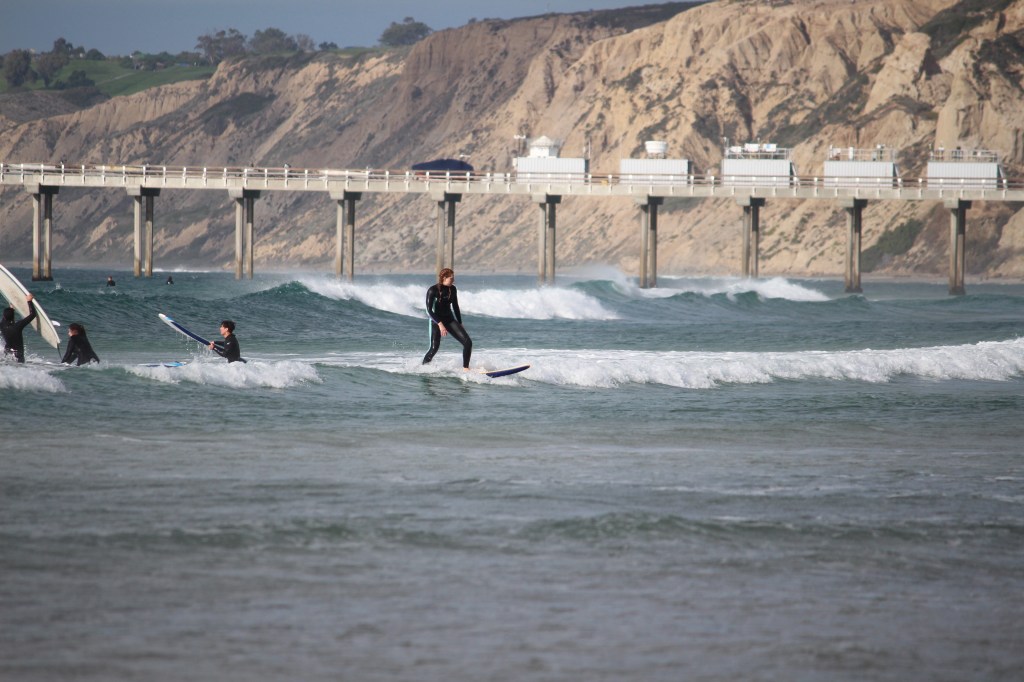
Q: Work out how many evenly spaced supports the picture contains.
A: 10